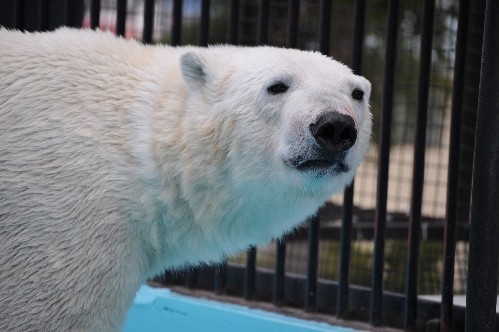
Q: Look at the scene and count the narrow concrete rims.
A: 1